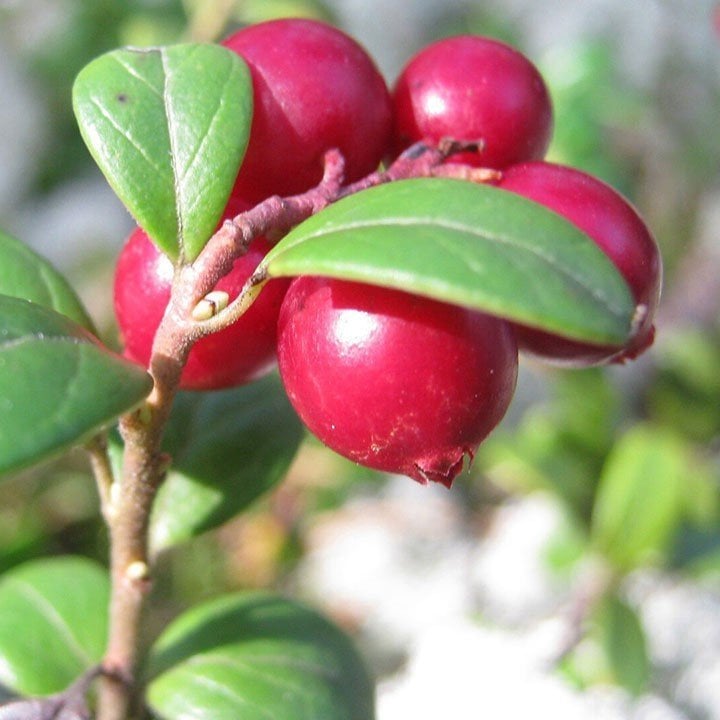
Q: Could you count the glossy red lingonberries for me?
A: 5